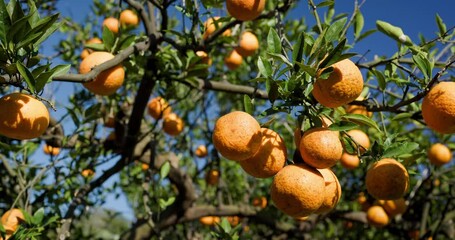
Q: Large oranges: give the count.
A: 11